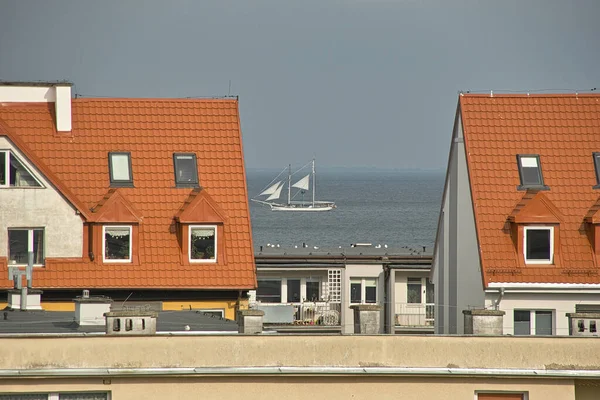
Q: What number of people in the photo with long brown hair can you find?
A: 0